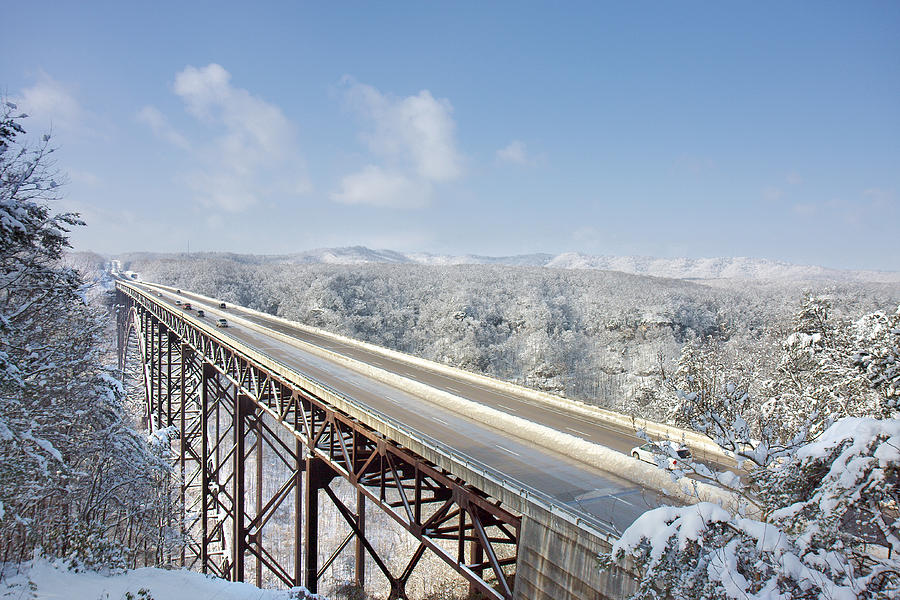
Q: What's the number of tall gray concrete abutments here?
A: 1